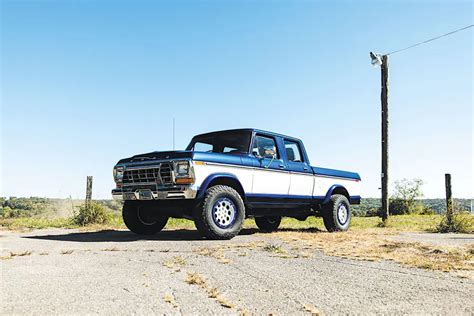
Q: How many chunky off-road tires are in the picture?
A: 4